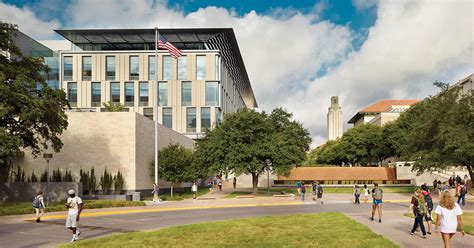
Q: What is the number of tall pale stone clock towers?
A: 1